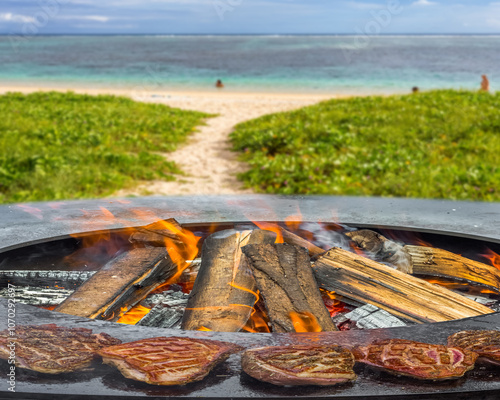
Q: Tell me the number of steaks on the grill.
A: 5